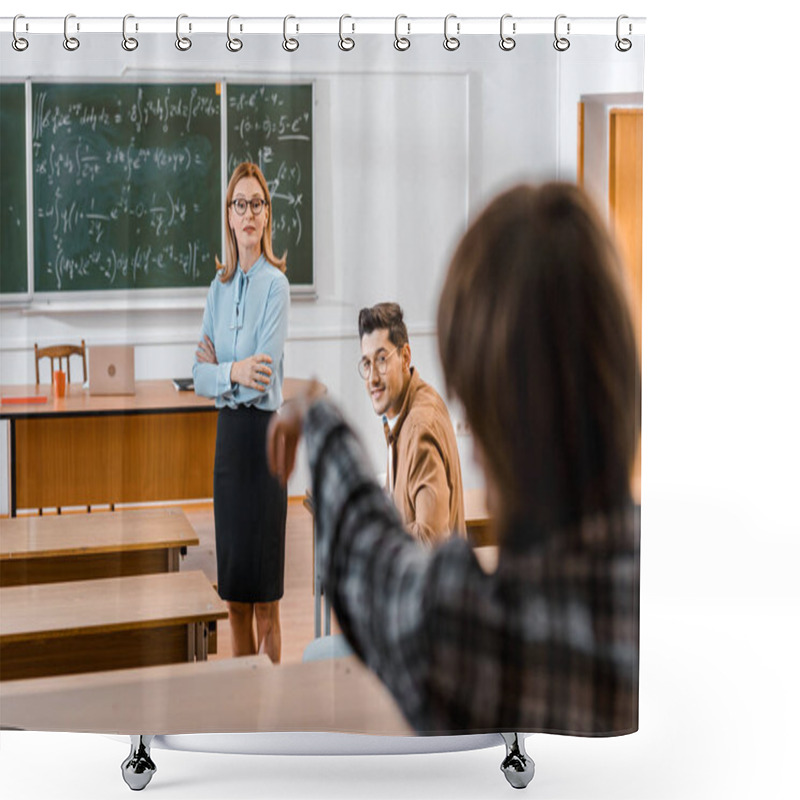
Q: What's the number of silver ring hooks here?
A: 12